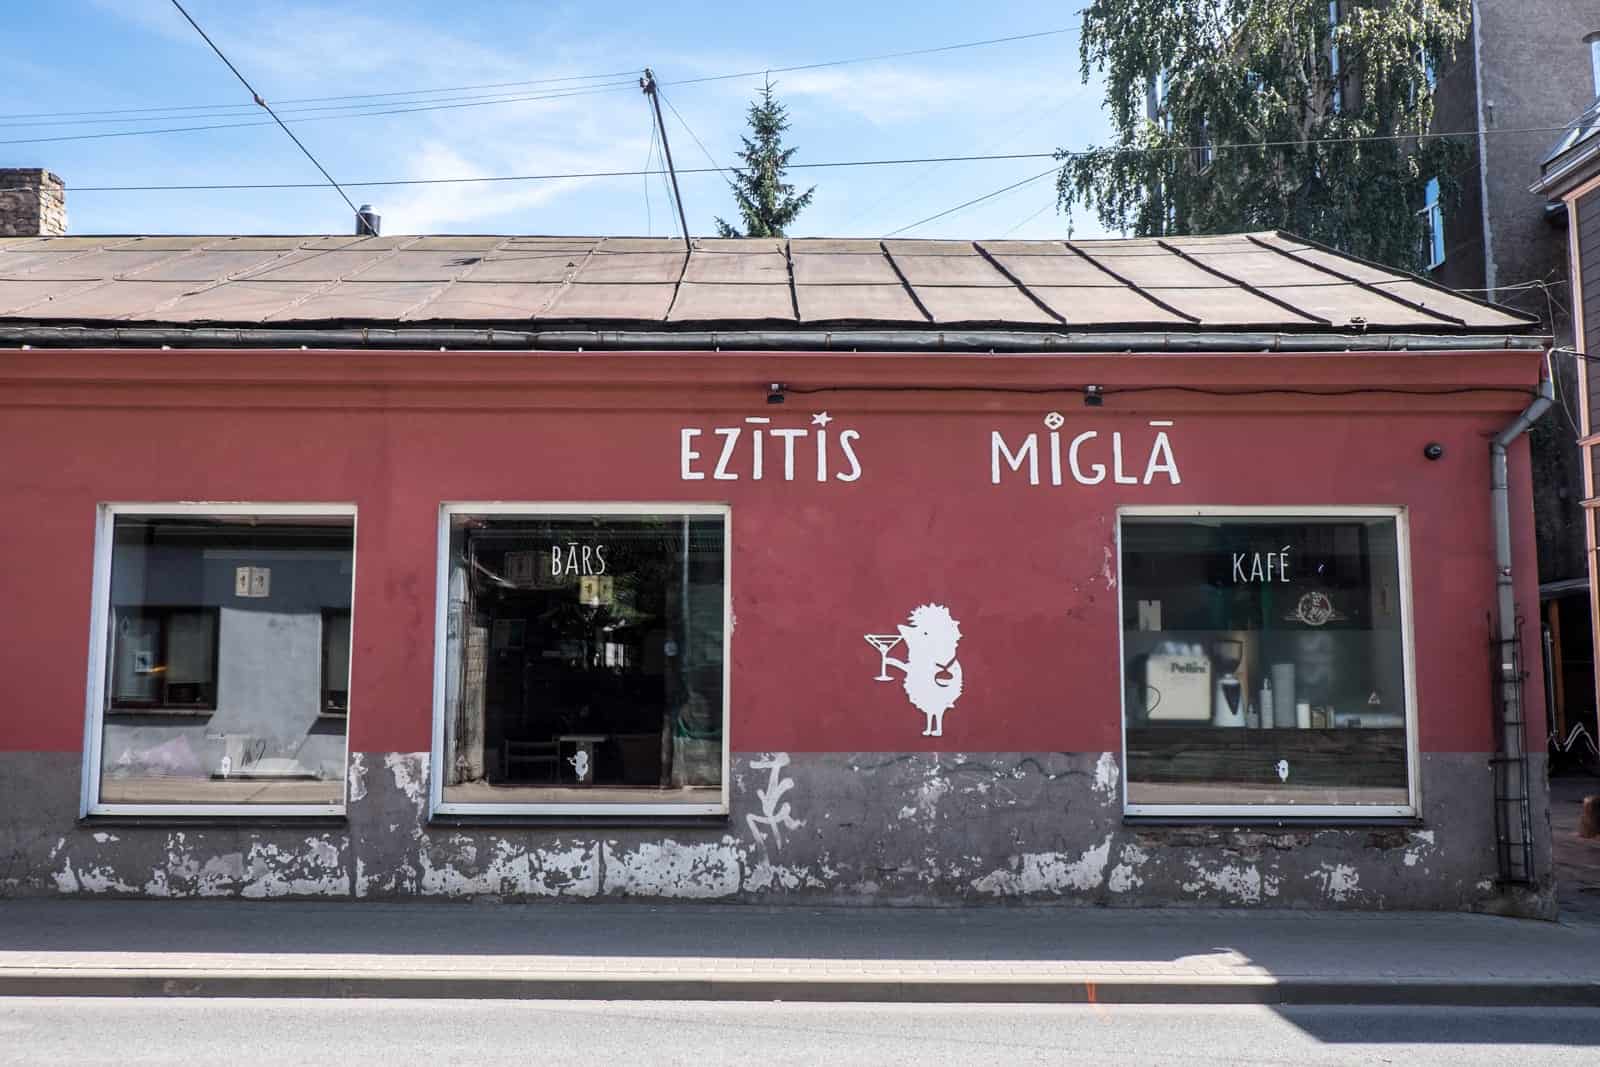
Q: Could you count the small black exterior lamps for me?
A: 2